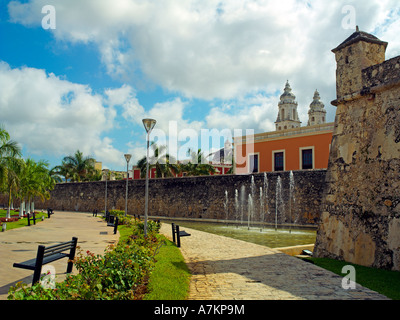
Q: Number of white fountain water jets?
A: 9